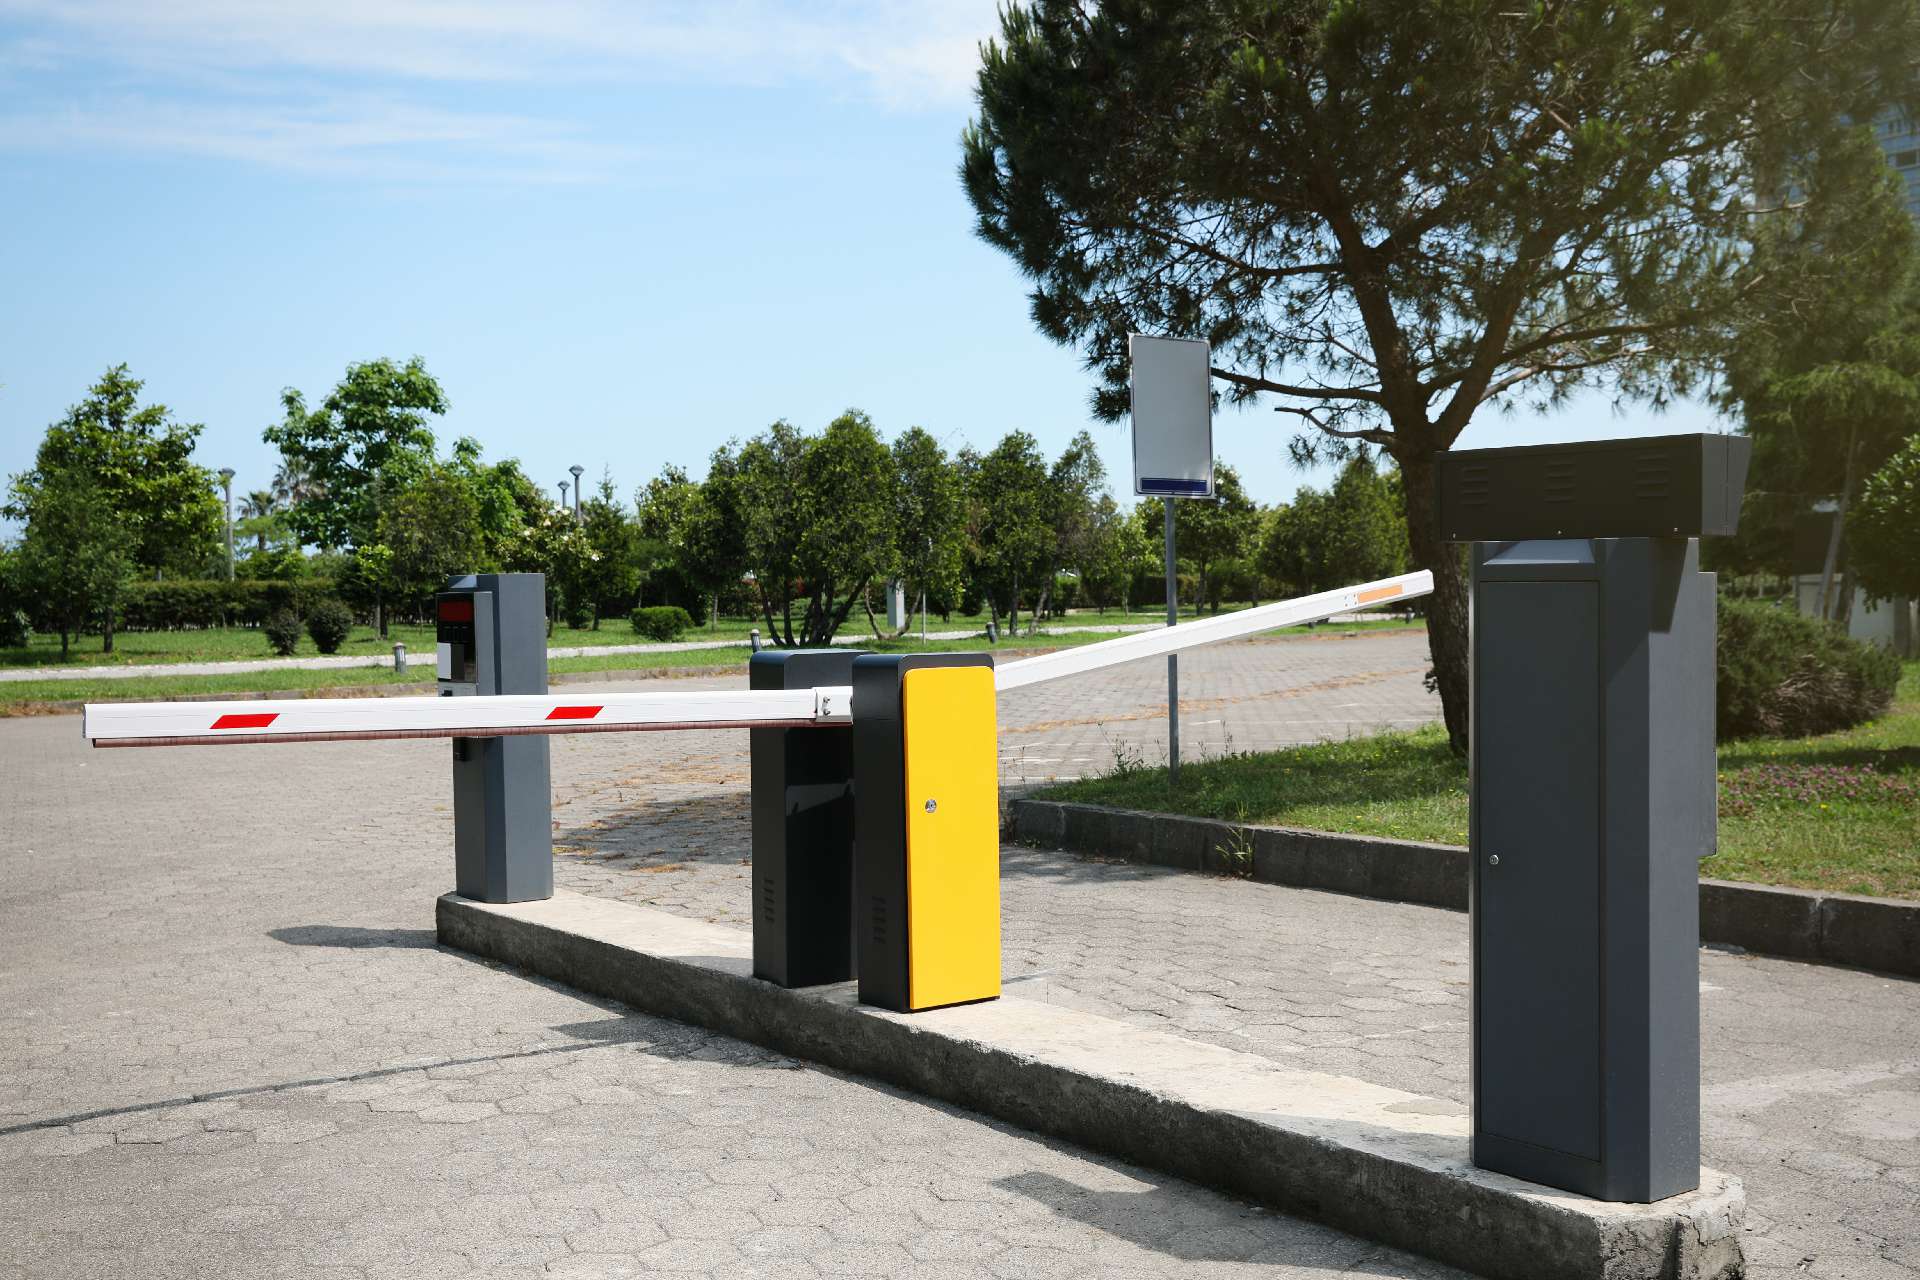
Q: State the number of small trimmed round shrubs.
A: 3